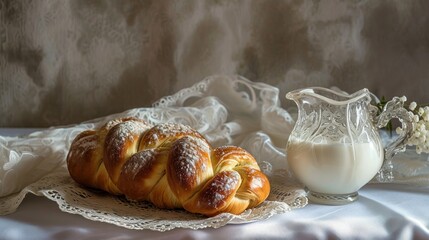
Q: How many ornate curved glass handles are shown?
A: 1